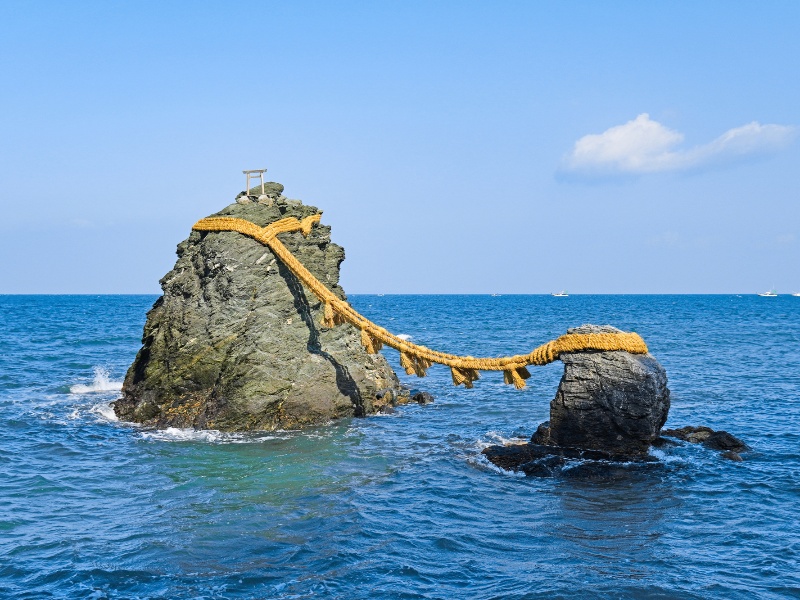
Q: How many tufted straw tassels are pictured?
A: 5